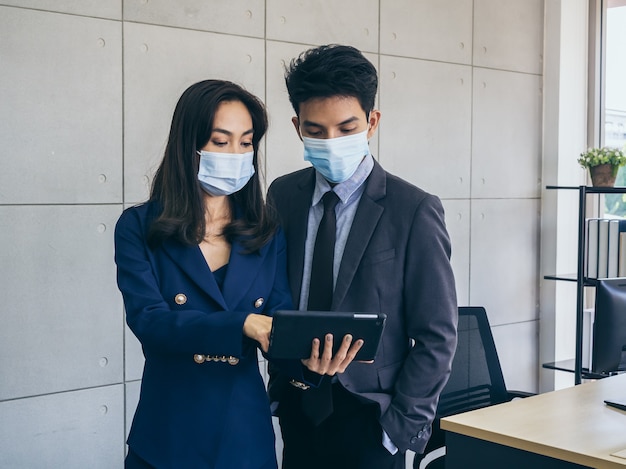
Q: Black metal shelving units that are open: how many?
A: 1